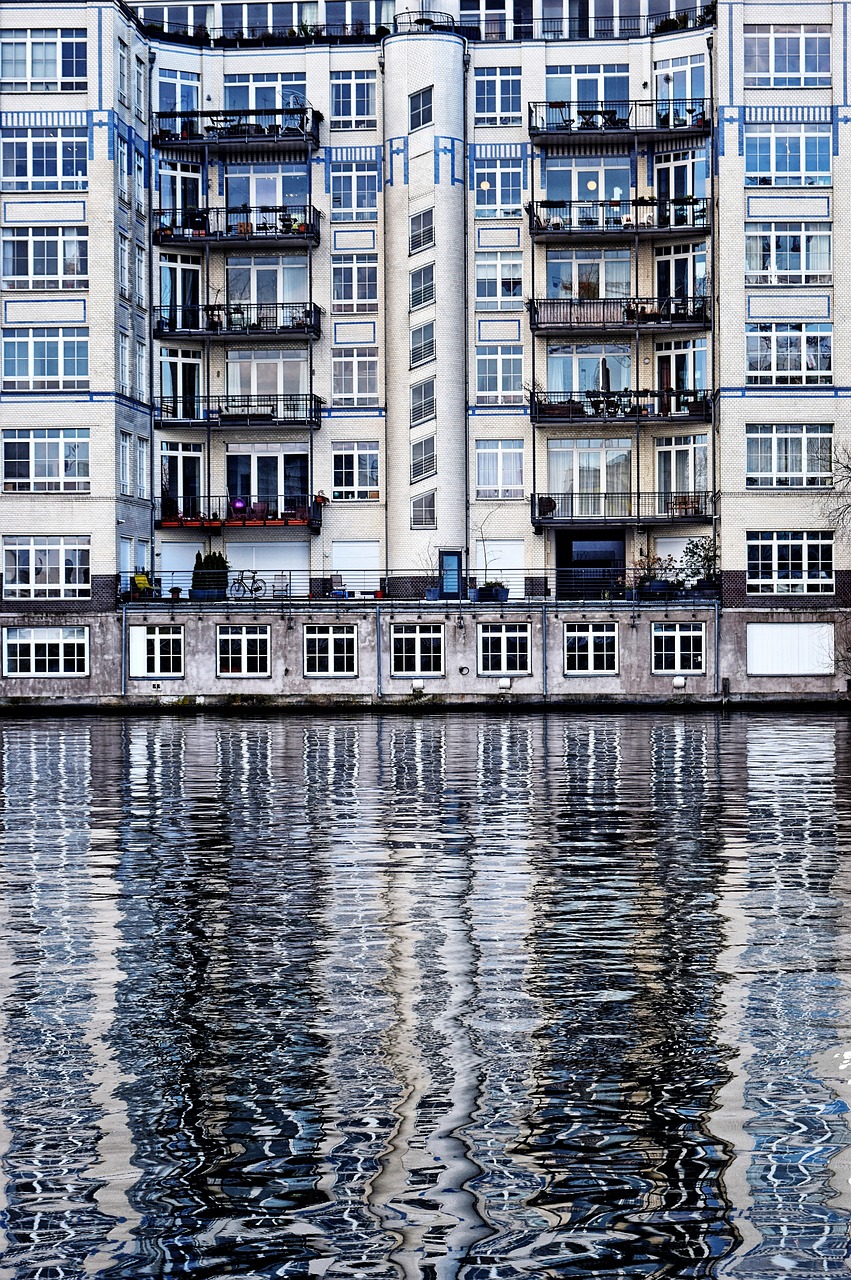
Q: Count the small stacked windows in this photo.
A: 7